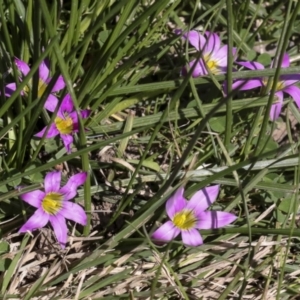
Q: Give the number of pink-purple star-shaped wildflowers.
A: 6